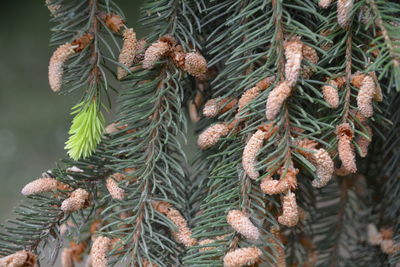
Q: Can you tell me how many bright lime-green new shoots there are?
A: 1